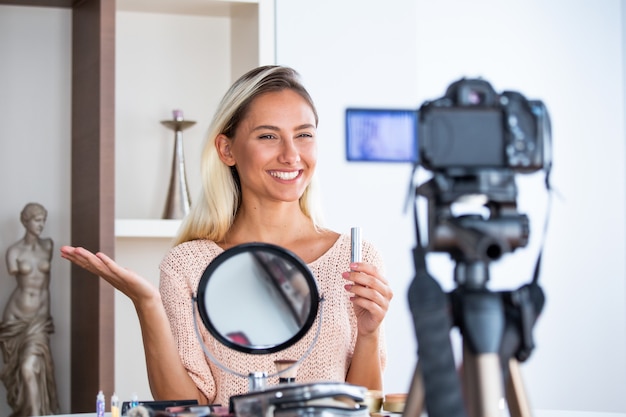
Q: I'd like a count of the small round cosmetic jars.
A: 2